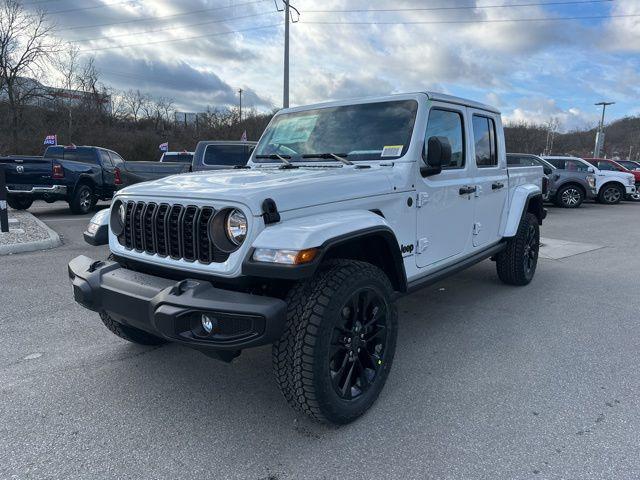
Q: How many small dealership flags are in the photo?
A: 3